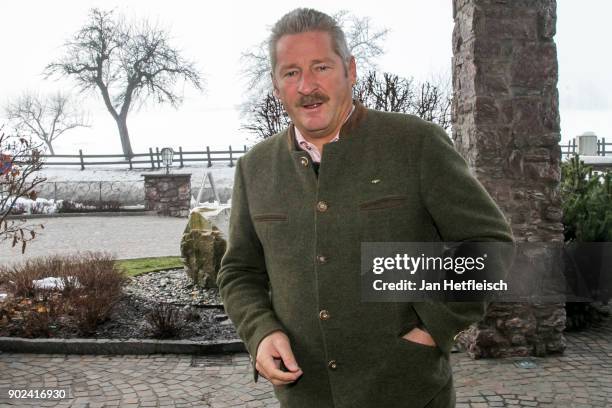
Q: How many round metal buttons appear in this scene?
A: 5